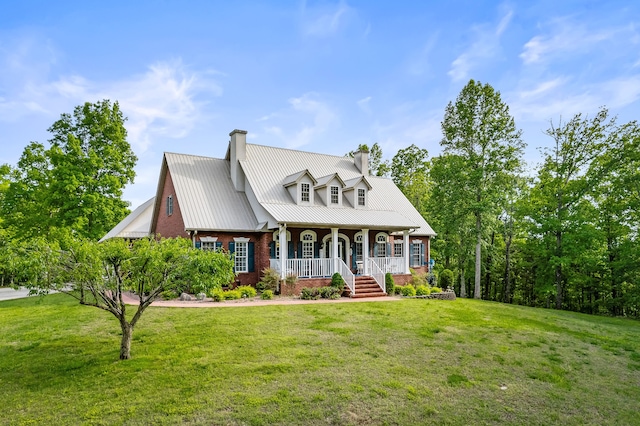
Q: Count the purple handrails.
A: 0